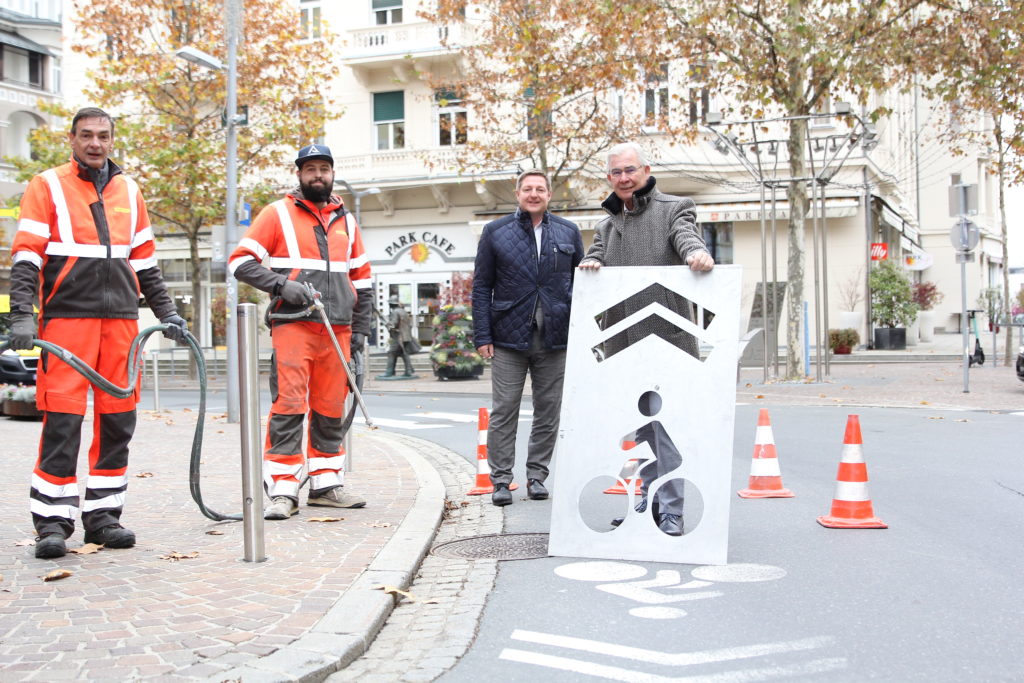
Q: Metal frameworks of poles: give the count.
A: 1